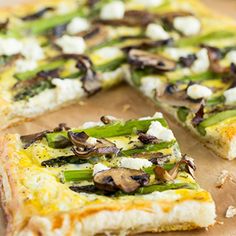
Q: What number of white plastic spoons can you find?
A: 0